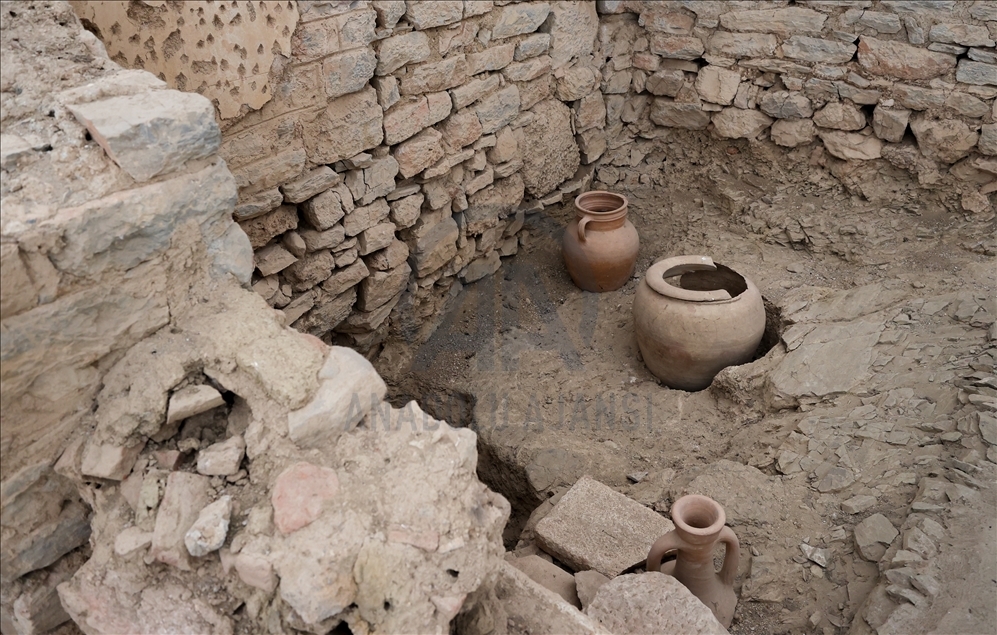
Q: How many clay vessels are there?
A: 3